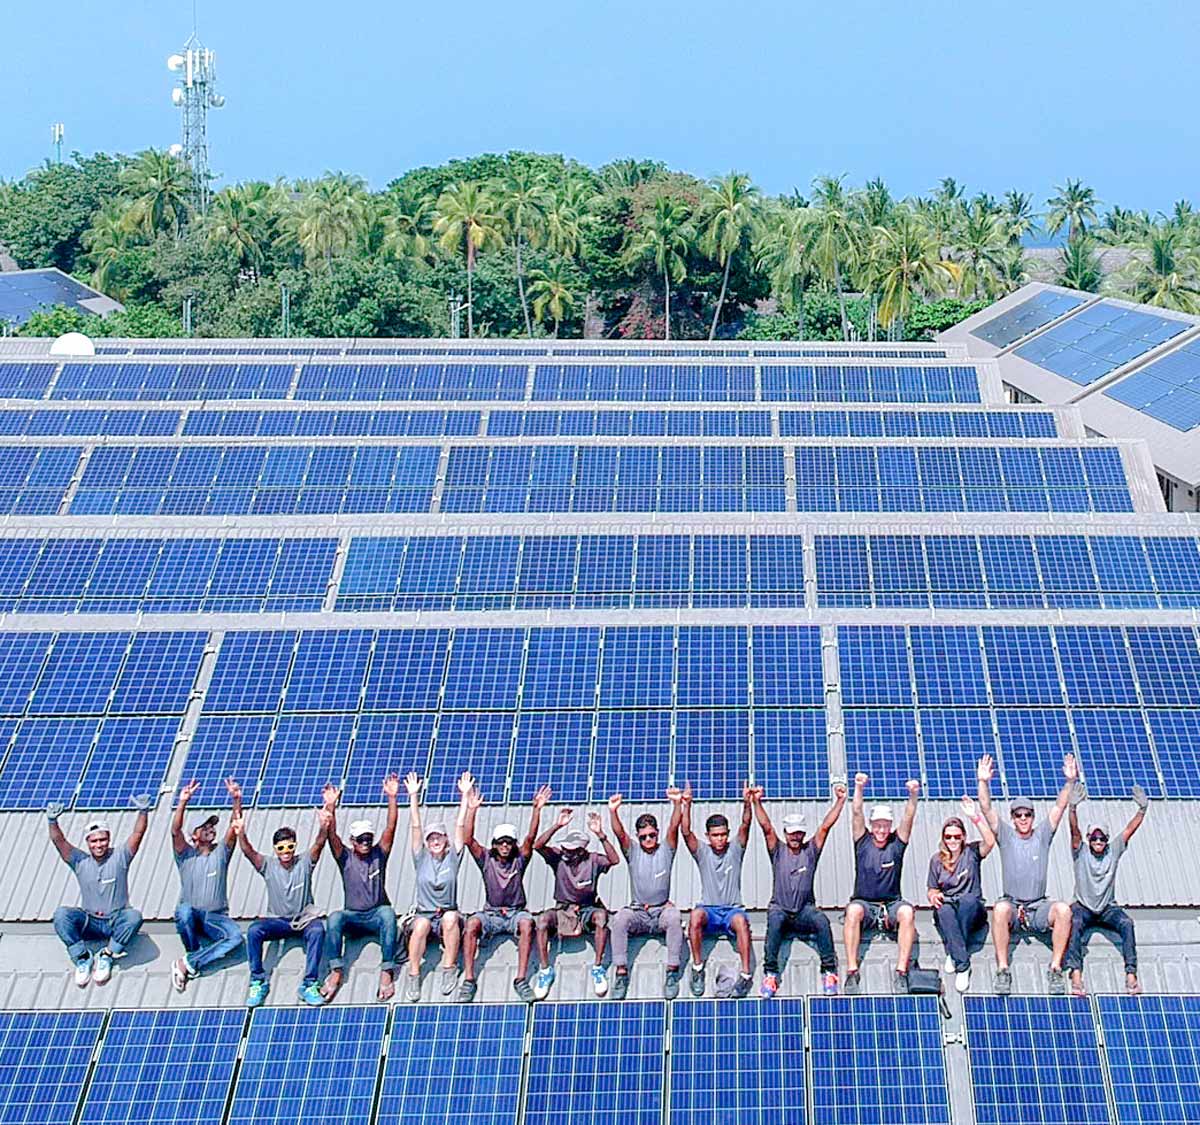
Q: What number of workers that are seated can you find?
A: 14